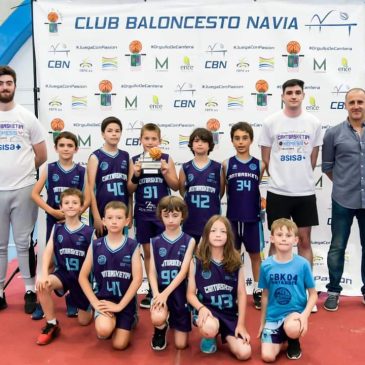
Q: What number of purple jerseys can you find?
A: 9